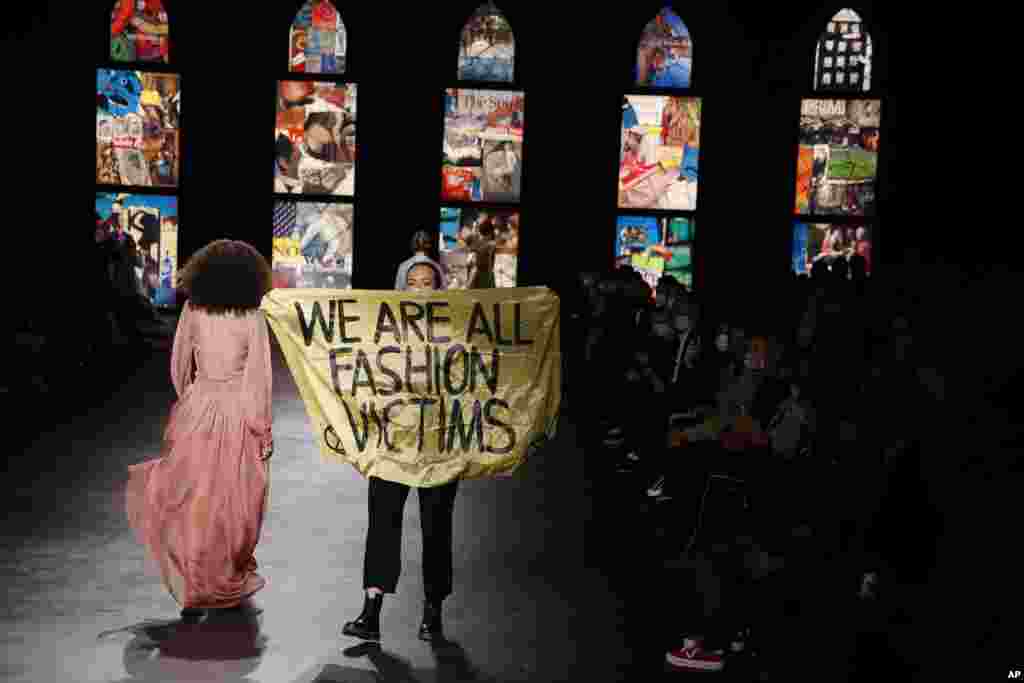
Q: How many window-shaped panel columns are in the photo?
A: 5